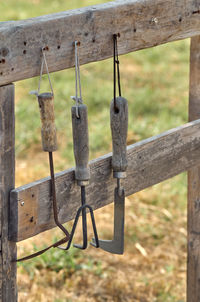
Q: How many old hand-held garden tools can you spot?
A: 3